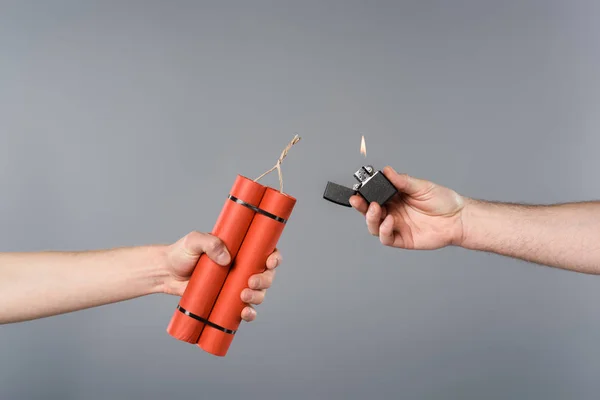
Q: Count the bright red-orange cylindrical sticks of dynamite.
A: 2